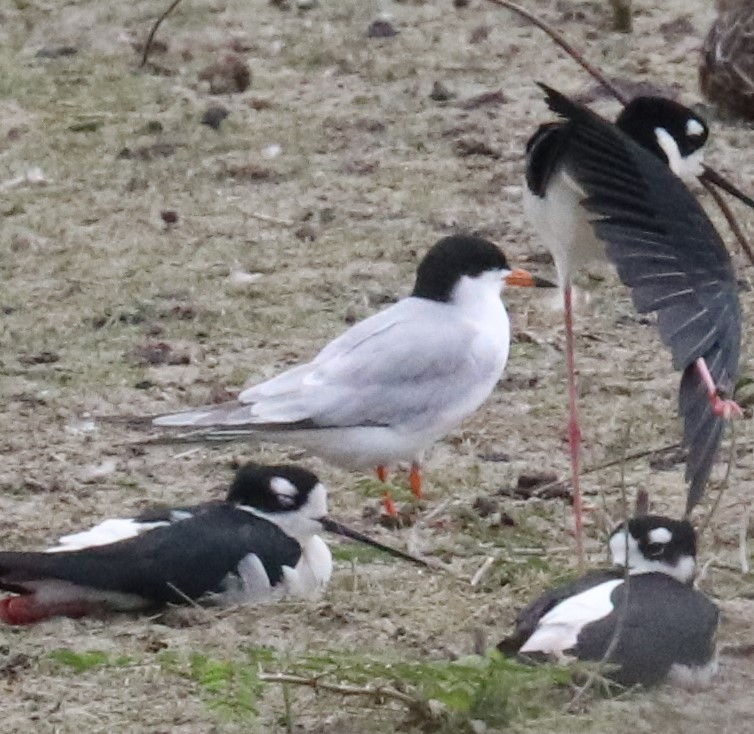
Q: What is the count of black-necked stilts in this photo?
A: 3